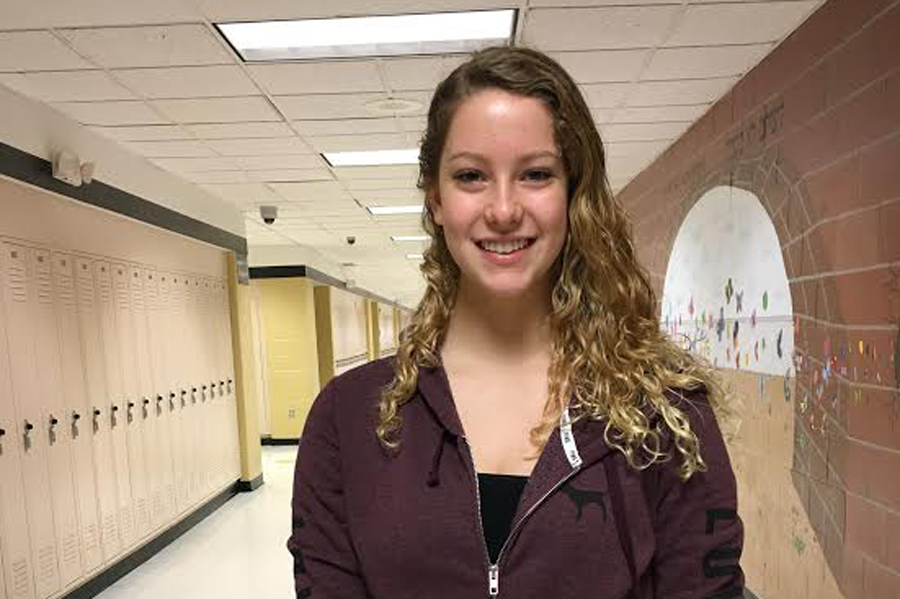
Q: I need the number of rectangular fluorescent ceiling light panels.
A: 5